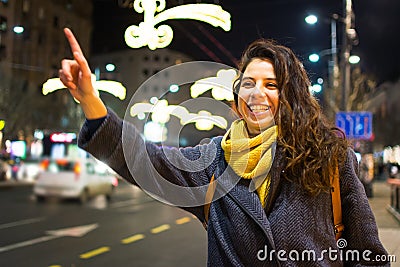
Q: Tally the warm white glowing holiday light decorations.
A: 5